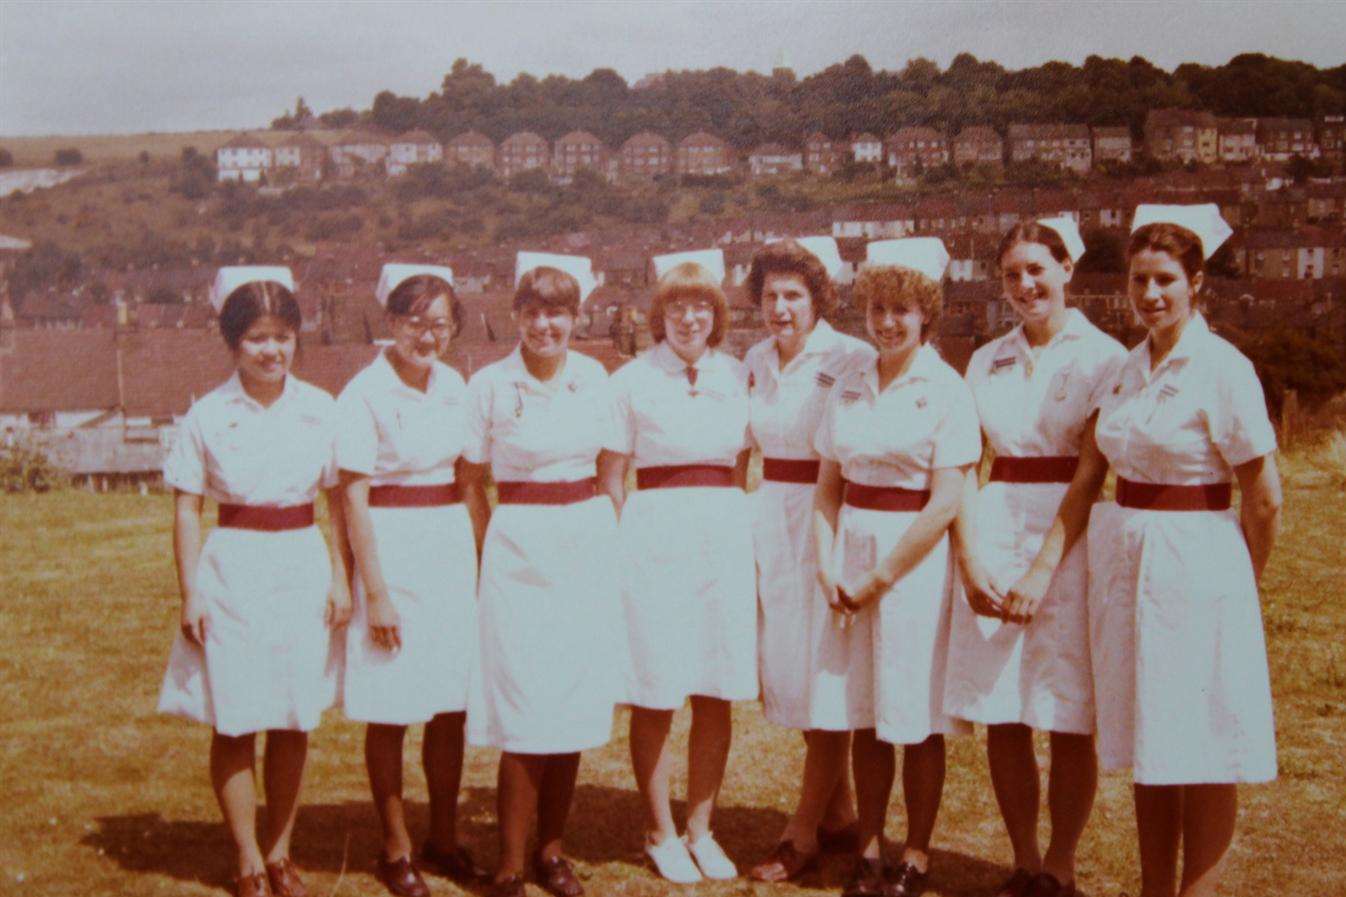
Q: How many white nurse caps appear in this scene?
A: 8